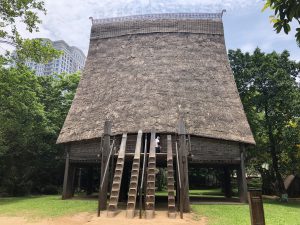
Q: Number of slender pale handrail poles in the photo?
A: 3